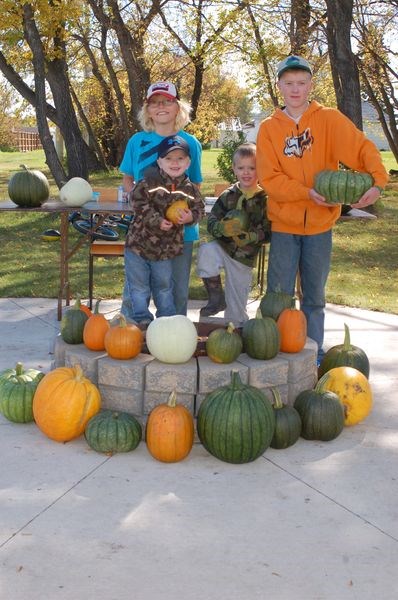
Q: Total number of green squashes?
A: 13